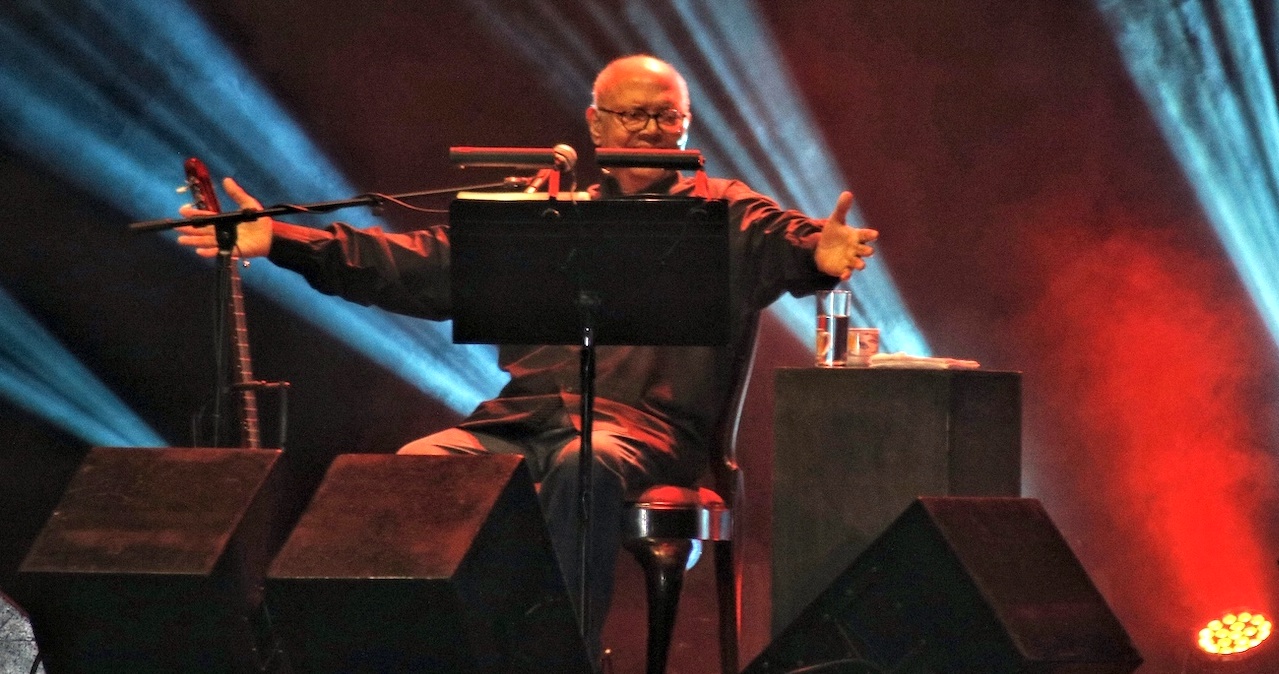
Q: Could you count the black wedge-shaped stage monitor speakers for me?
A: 3